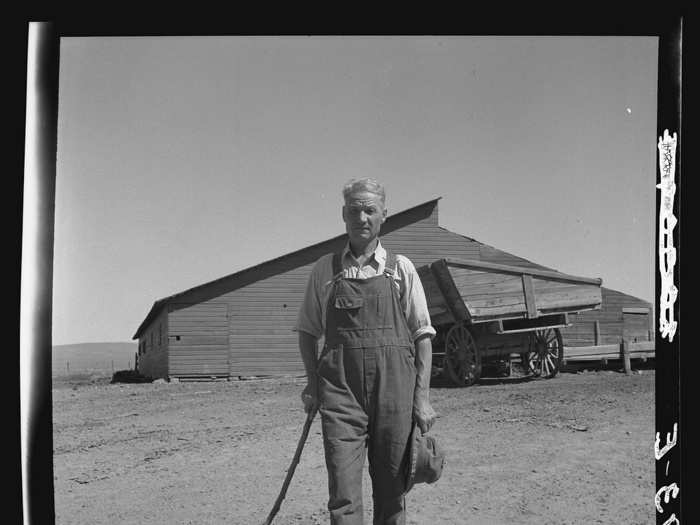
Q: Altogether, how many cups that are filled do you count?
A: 0